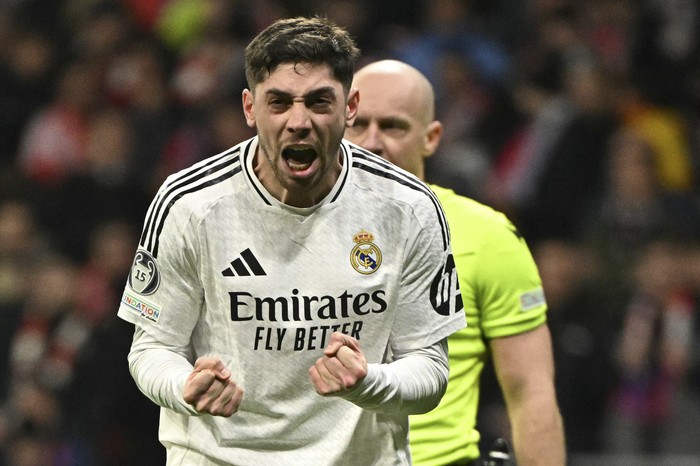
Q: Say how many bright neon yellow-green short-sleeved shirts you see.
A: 1